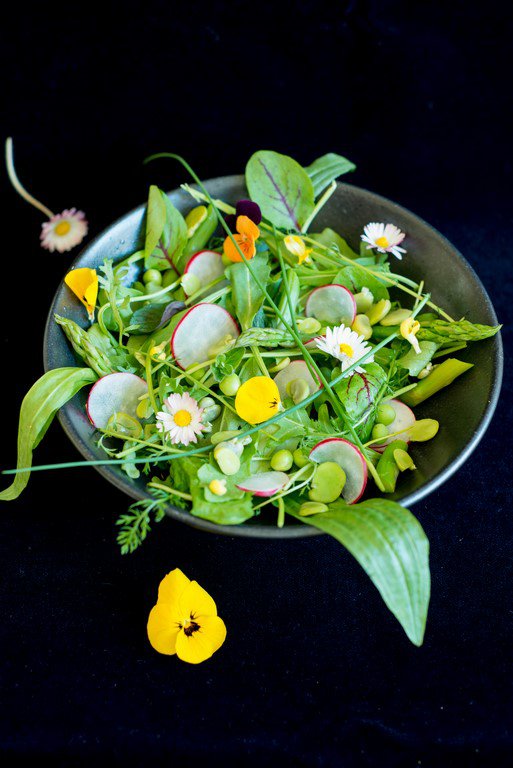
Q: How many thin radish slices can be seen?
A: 8